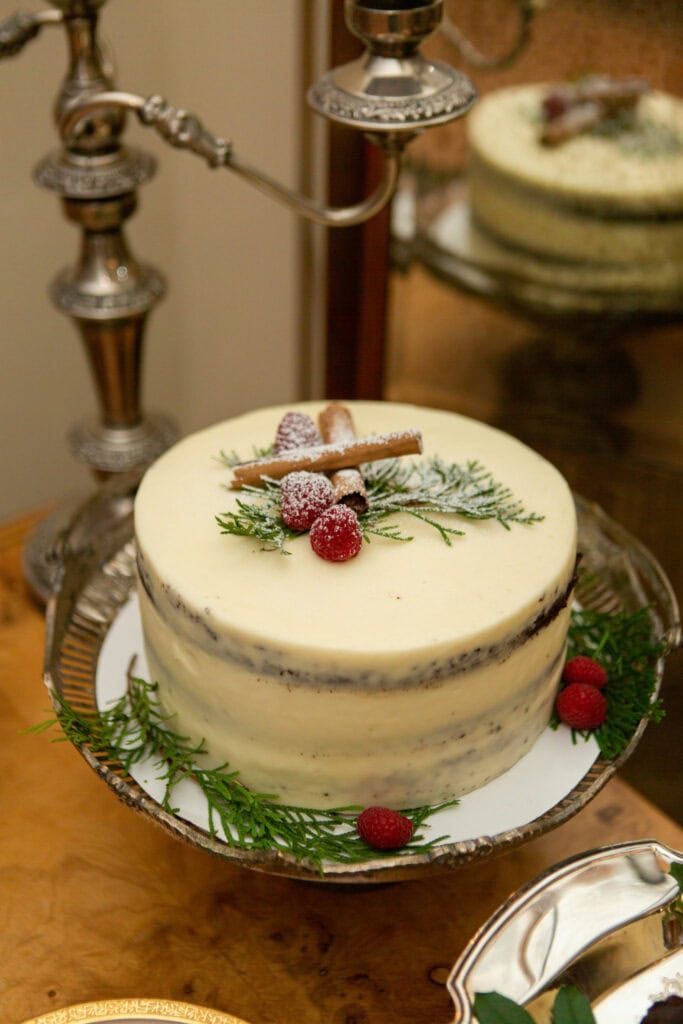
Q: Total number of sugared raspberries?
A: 3